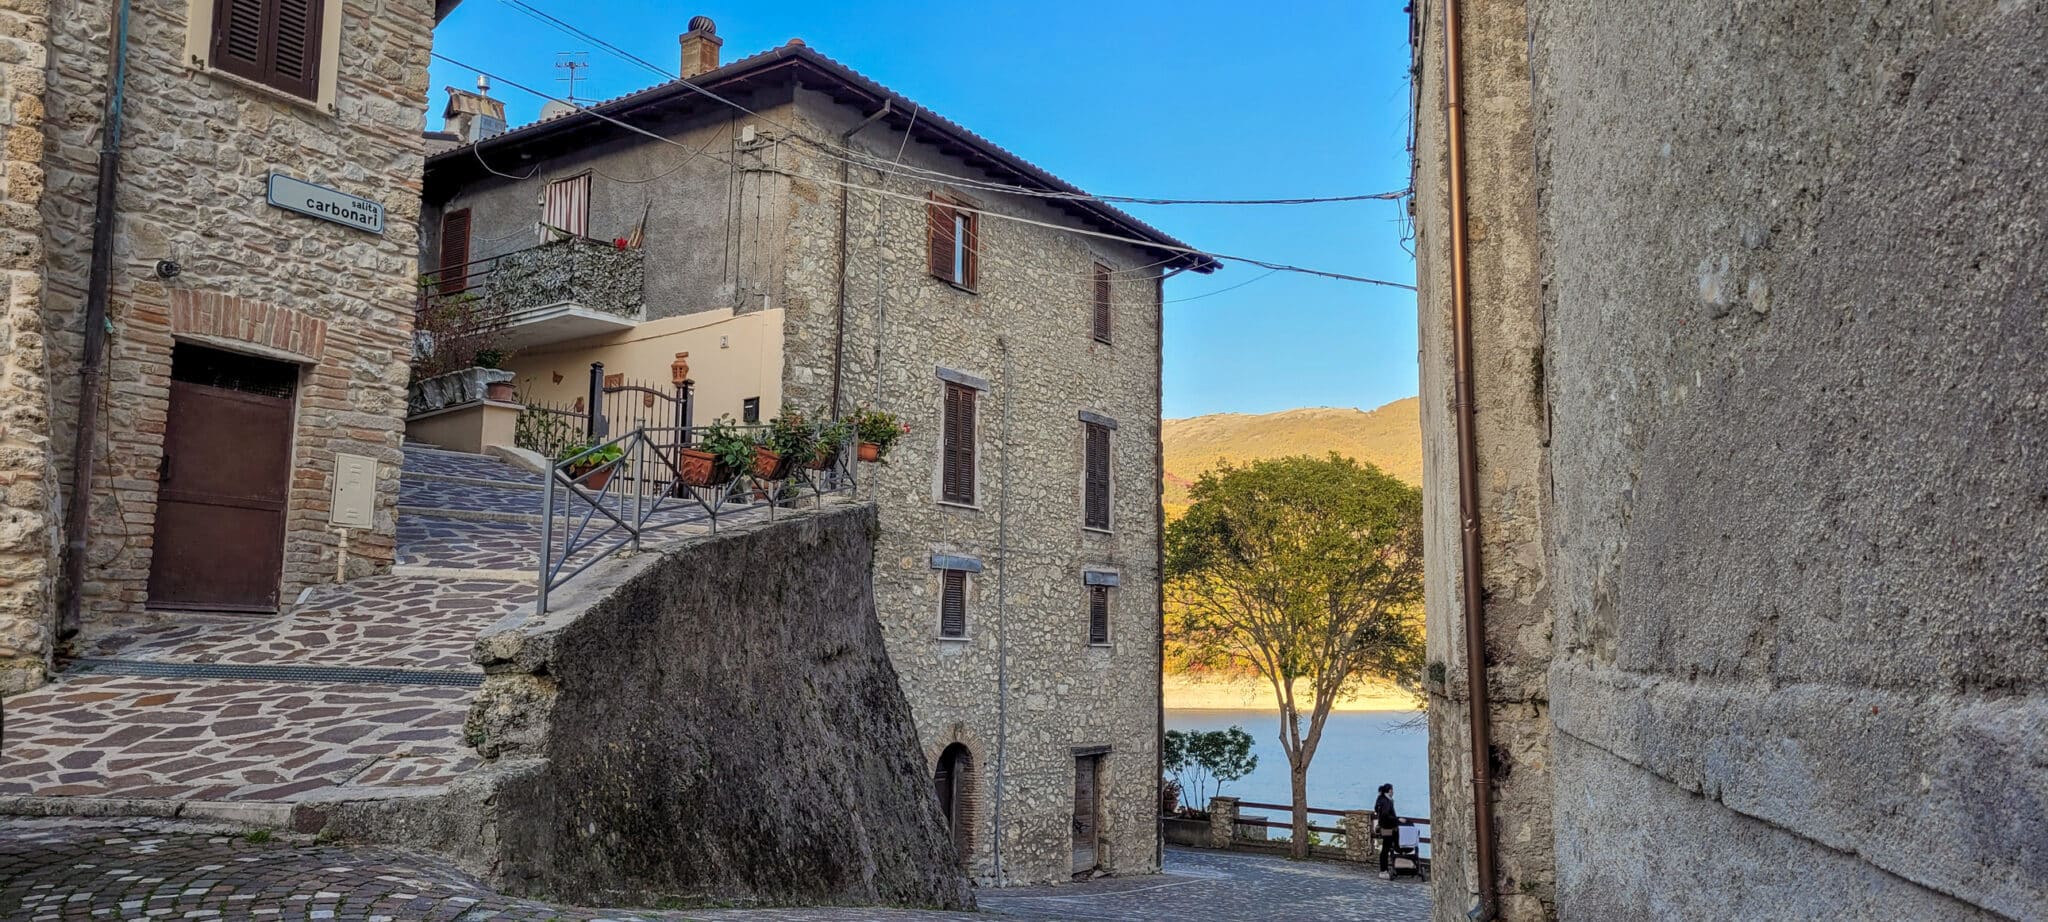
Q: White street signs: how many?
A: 1